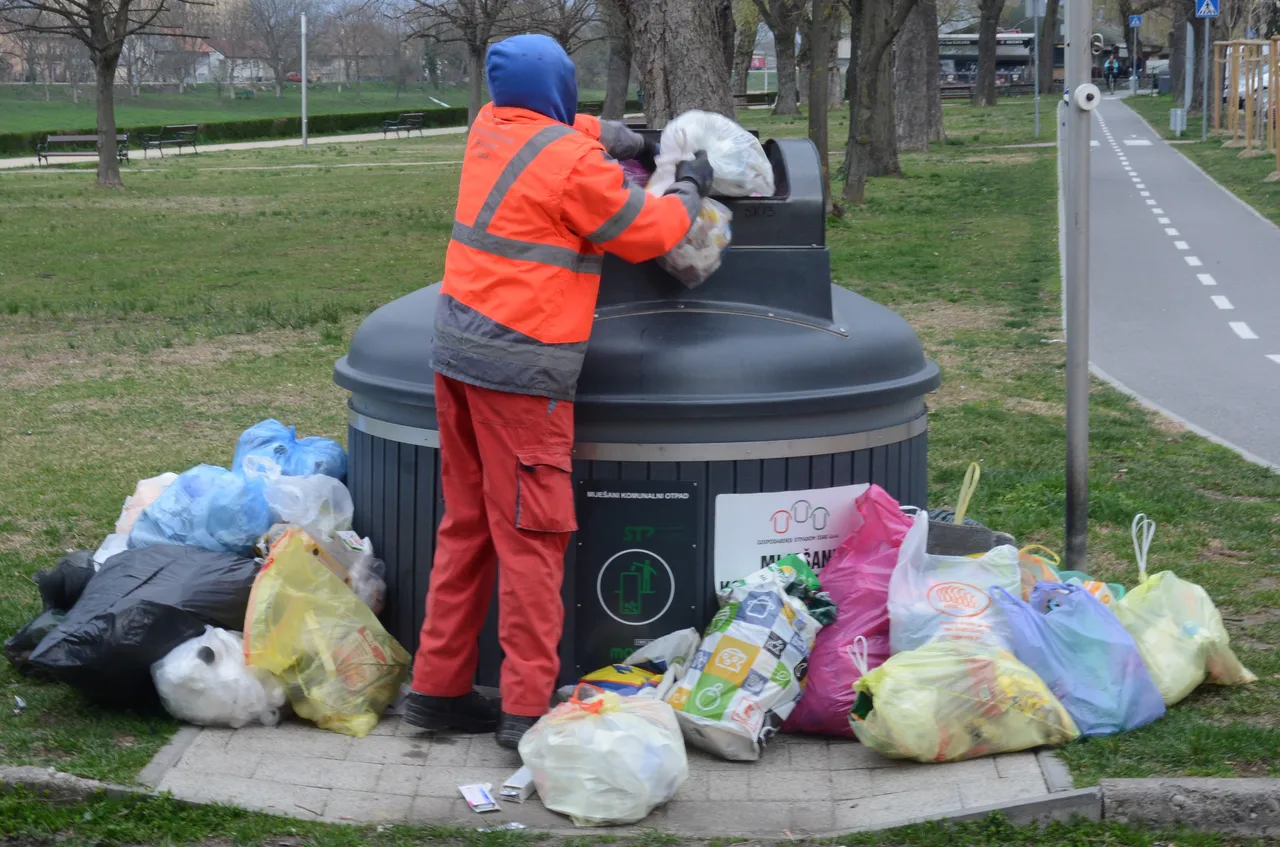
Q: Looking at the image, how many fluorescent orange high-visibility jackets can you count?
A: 1